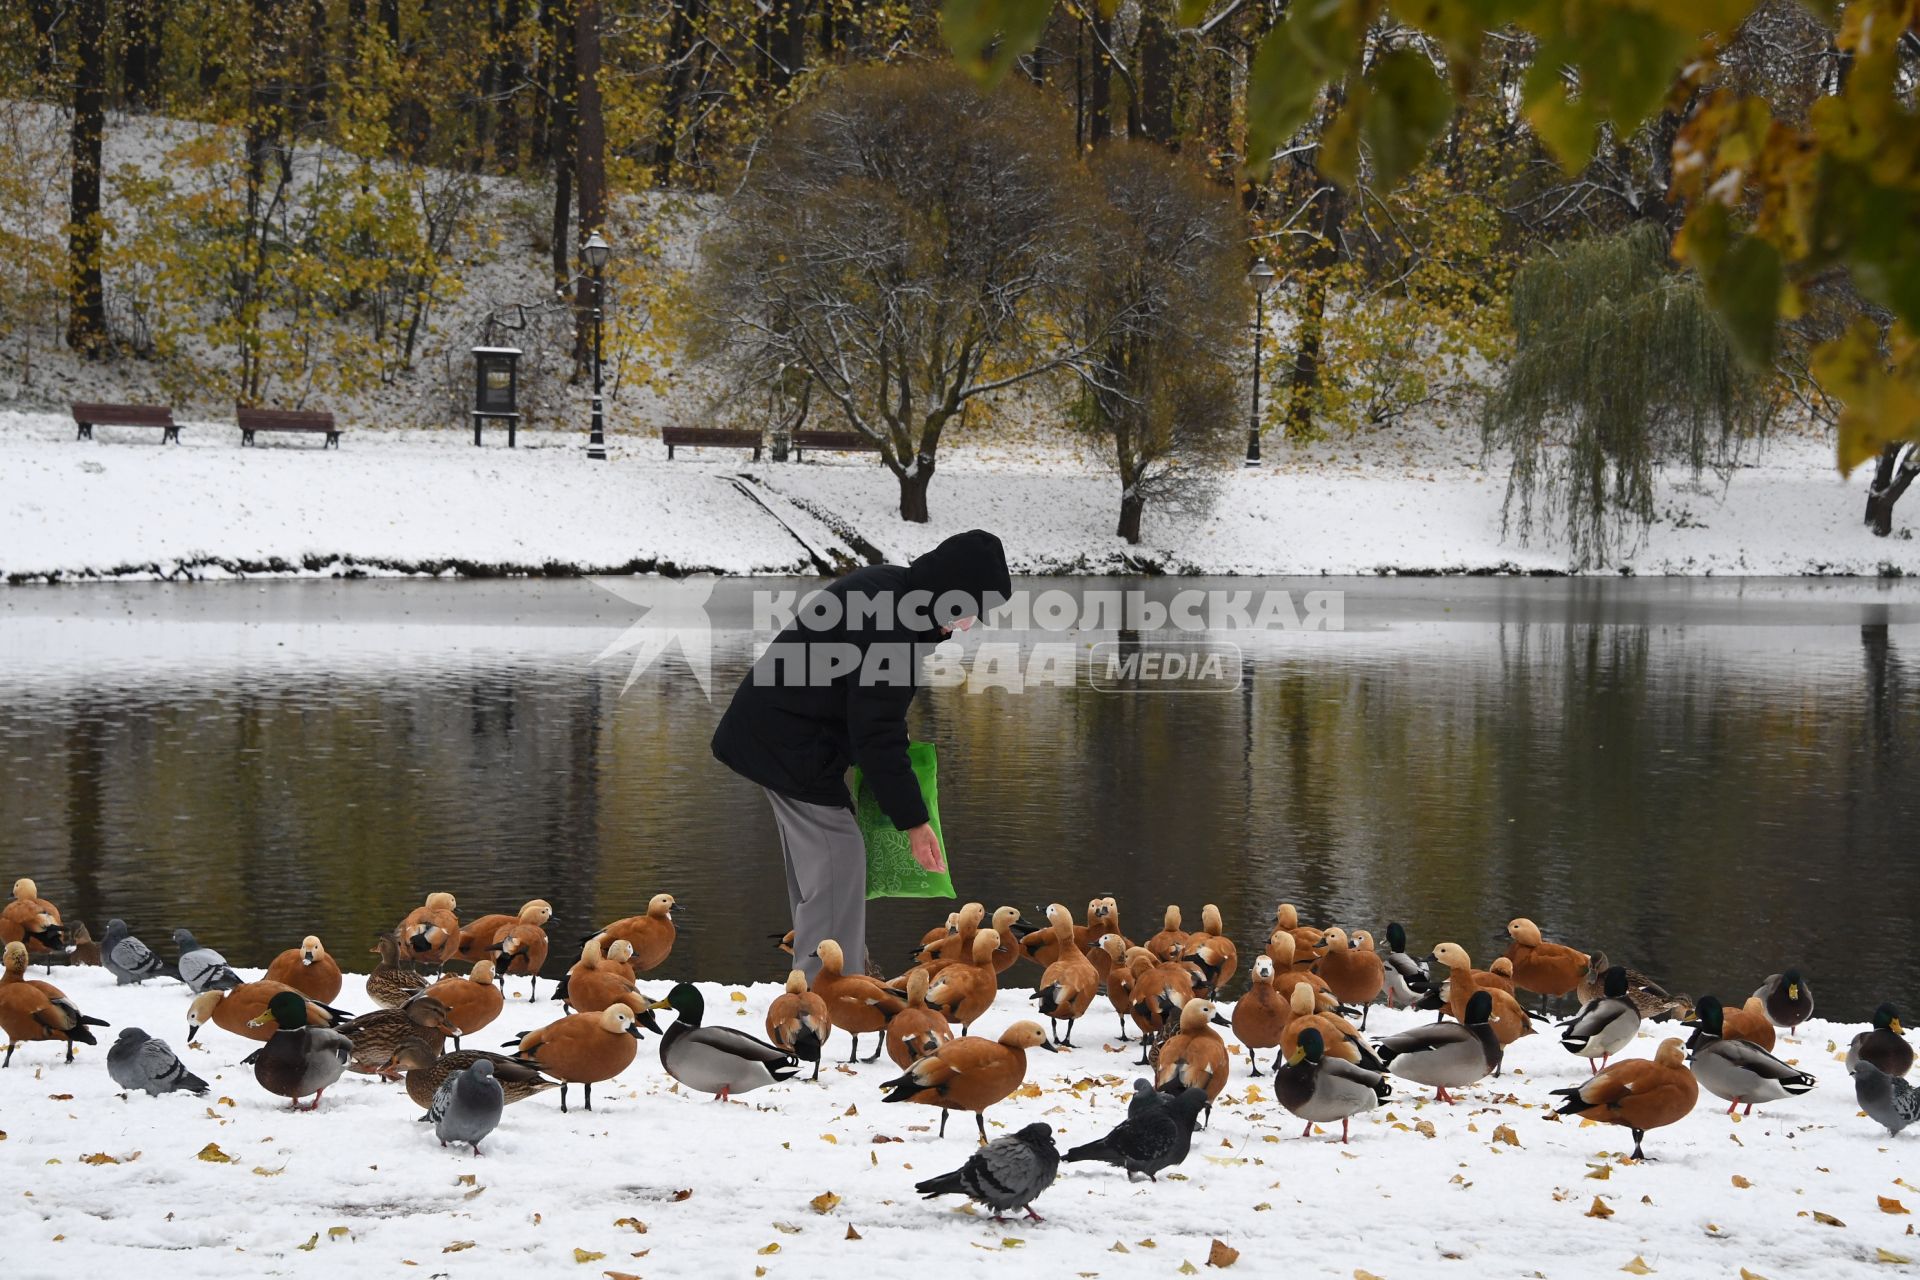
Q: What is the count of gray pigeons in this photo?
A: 8